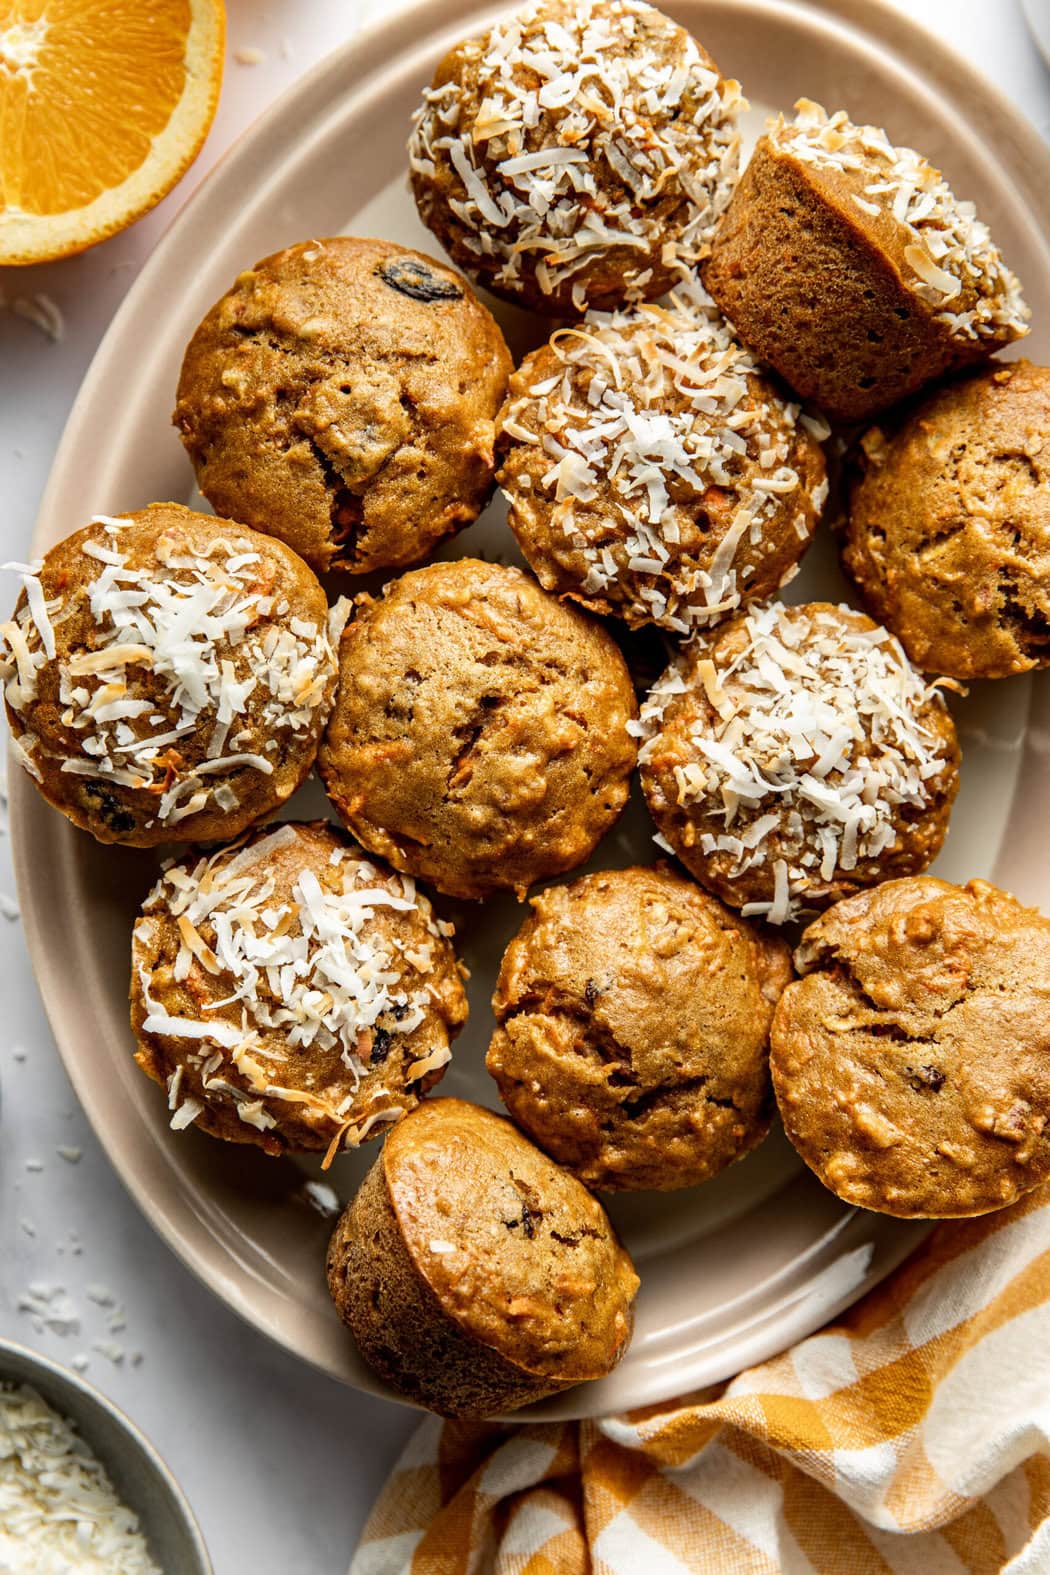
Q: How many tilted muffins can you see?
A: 2